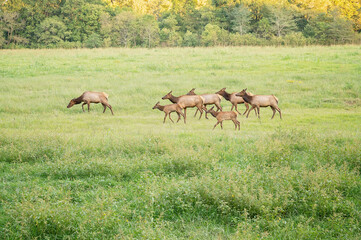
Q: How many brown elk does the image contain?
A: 7